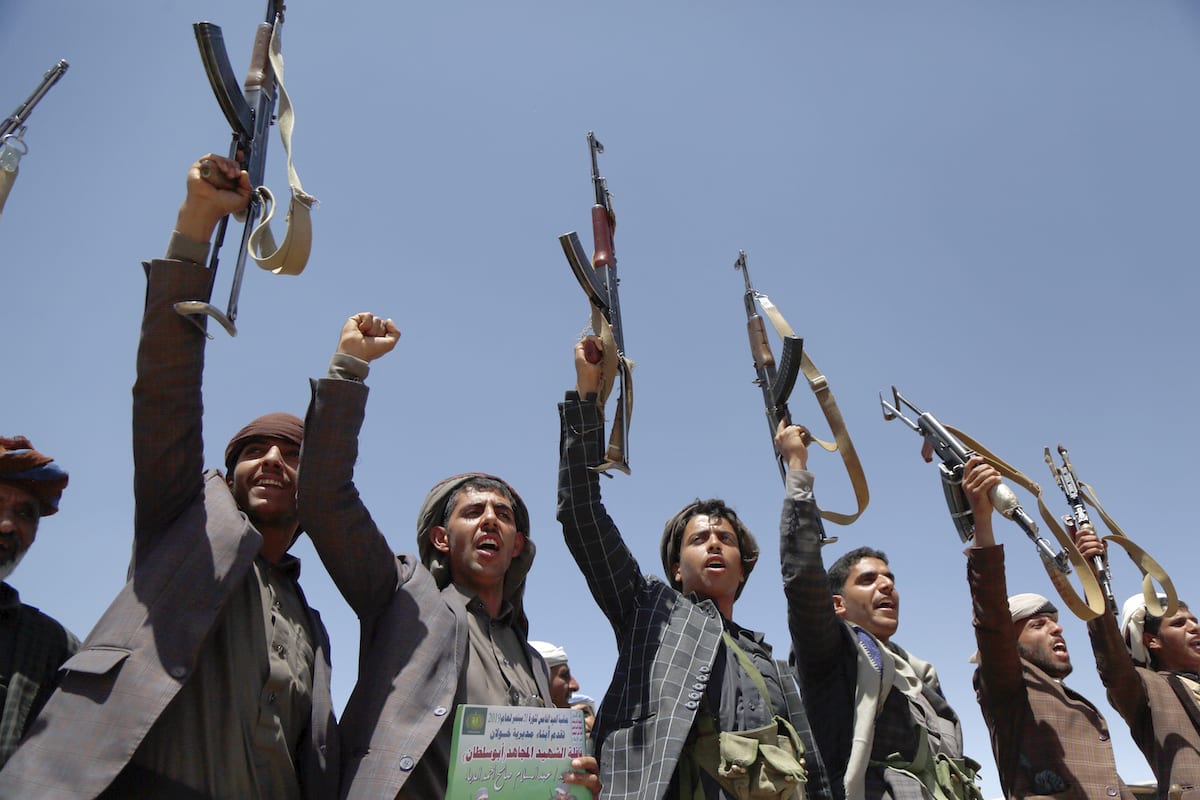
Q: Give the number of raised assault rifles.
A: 6